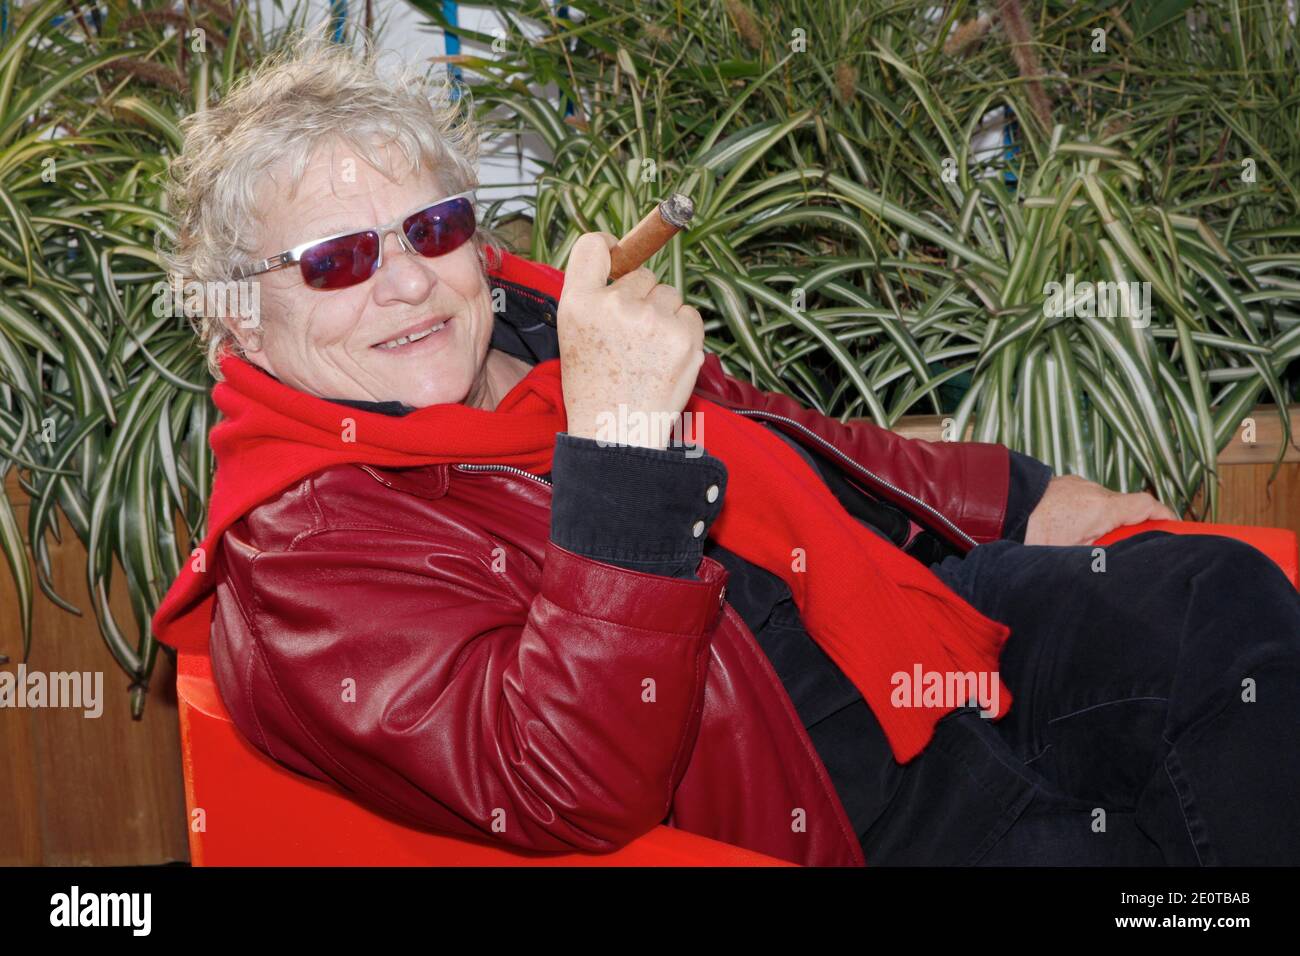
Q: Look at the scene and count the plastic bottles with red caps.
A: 0